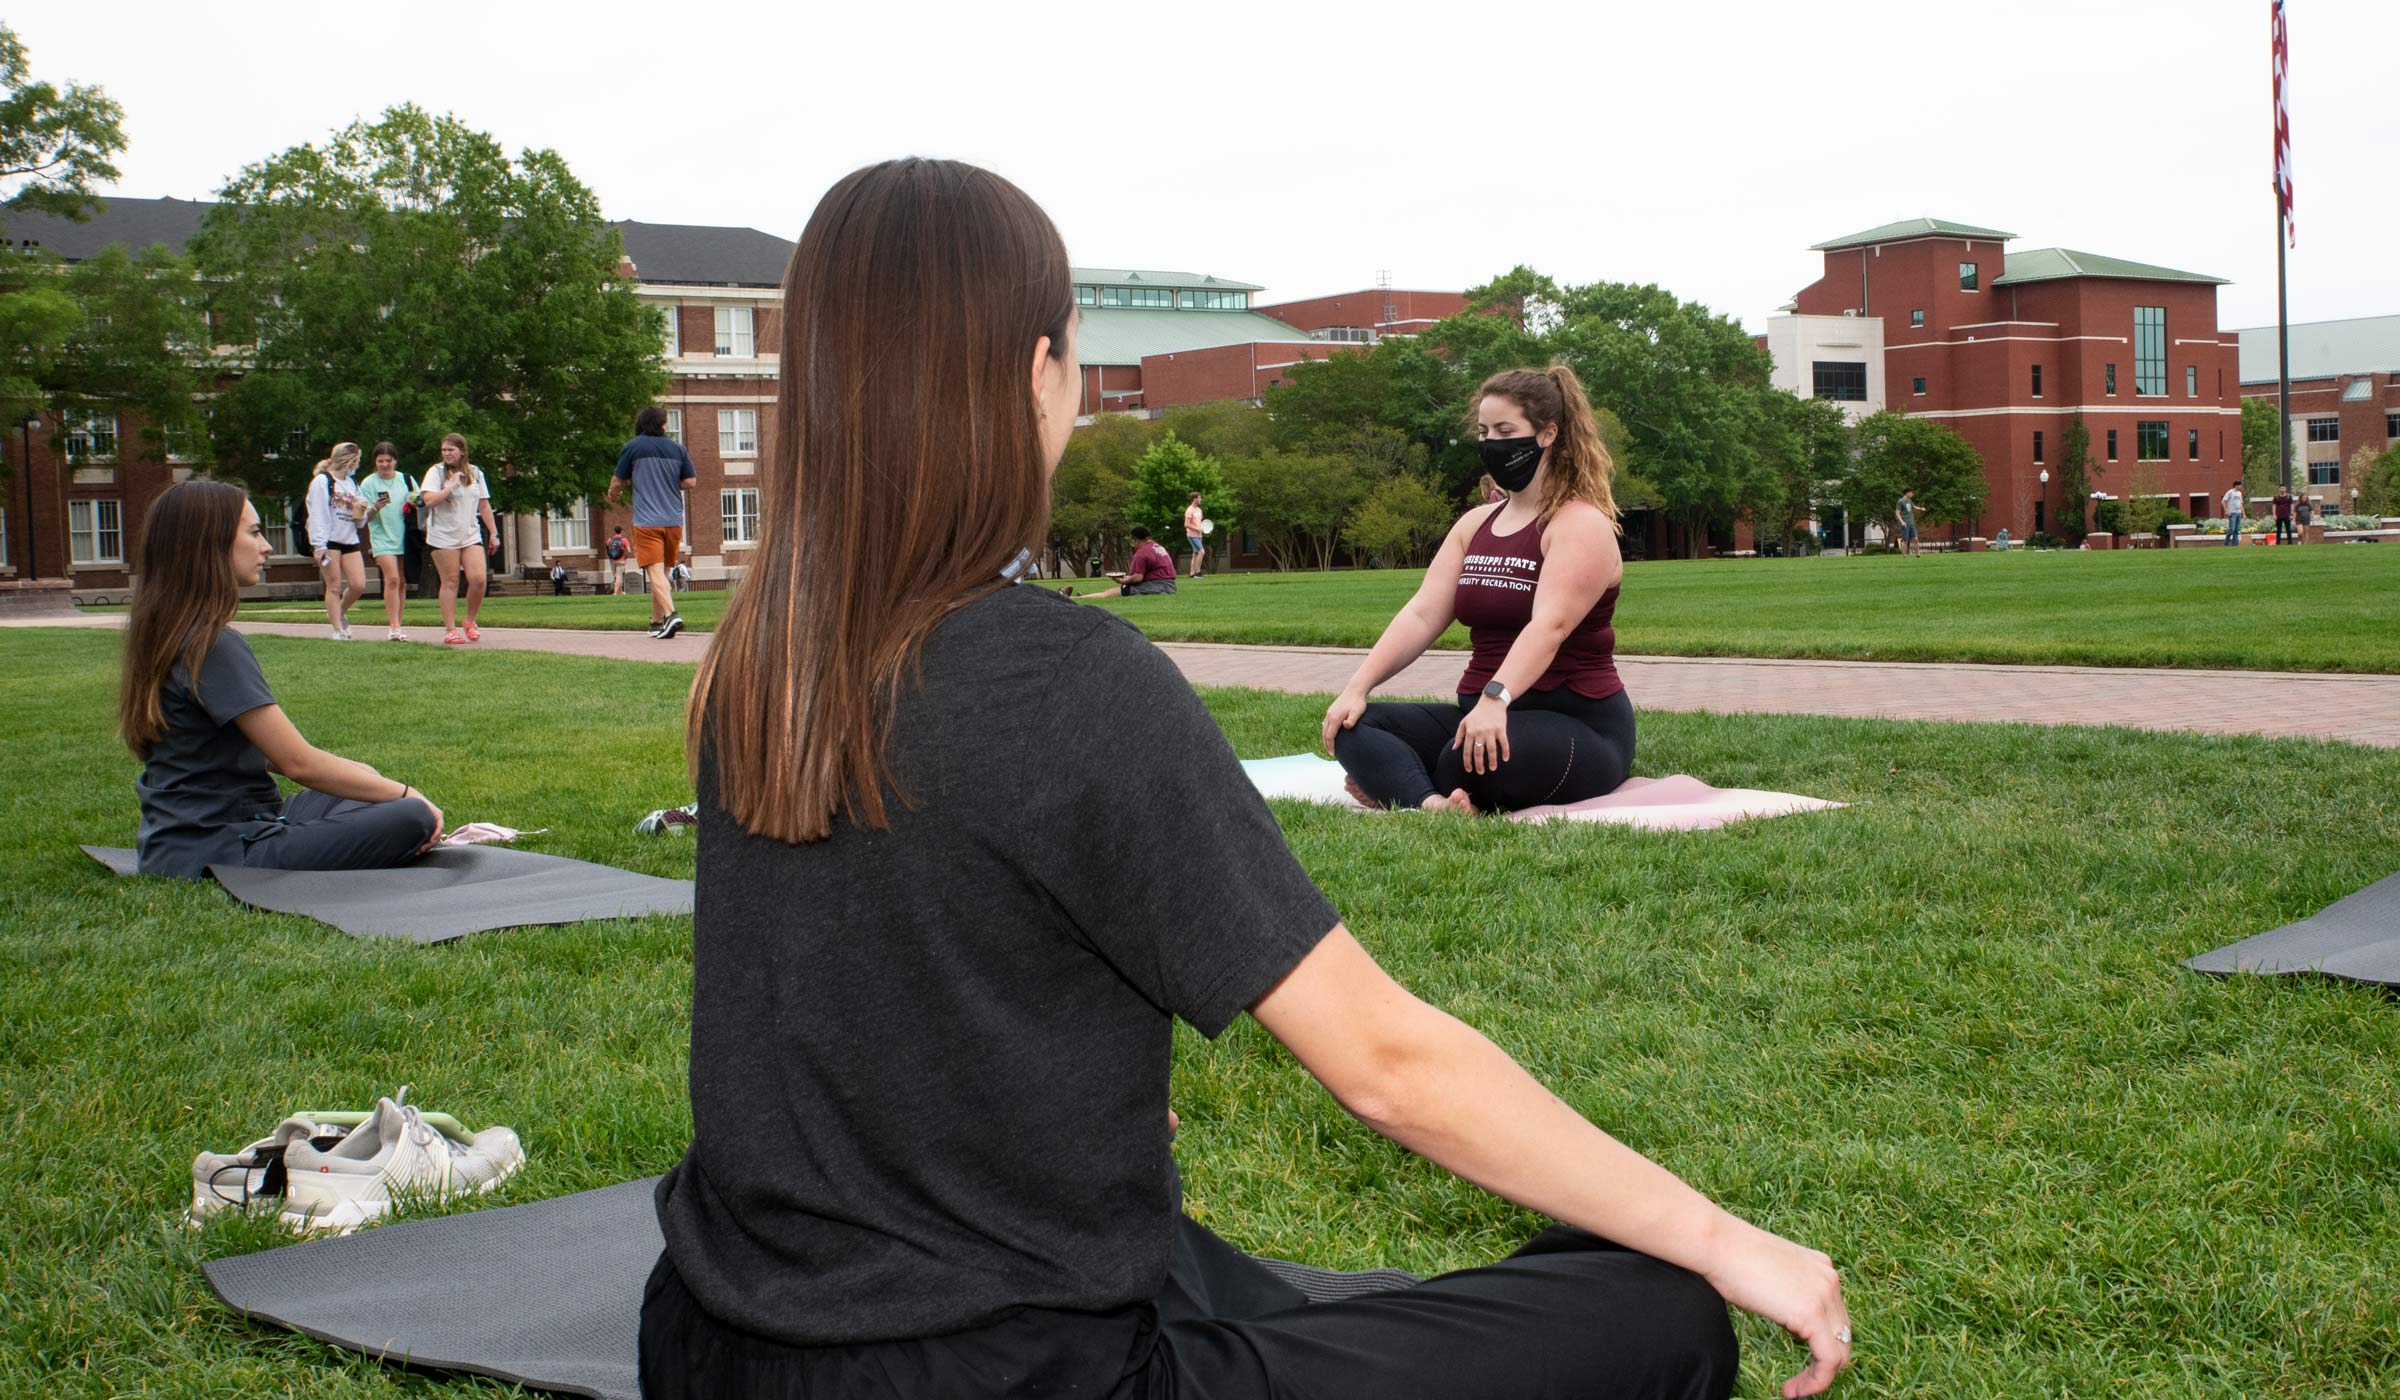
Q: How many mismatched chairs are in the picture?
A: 0